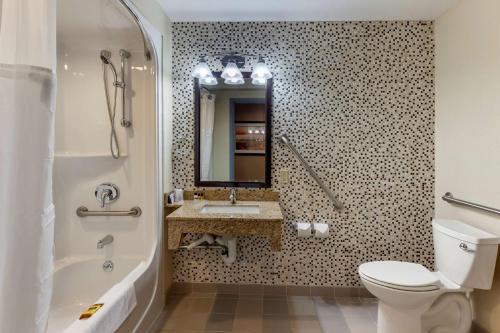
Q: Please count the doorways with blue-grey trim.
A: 1